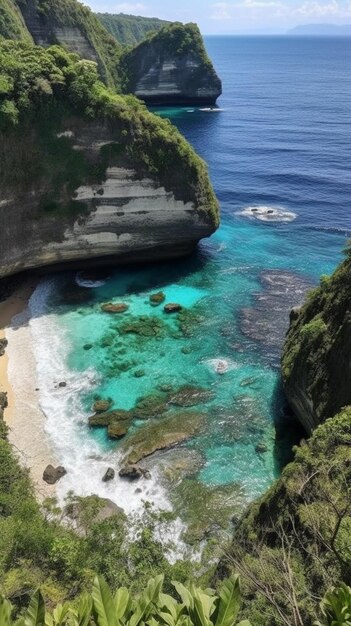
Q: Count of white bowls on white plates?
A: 0